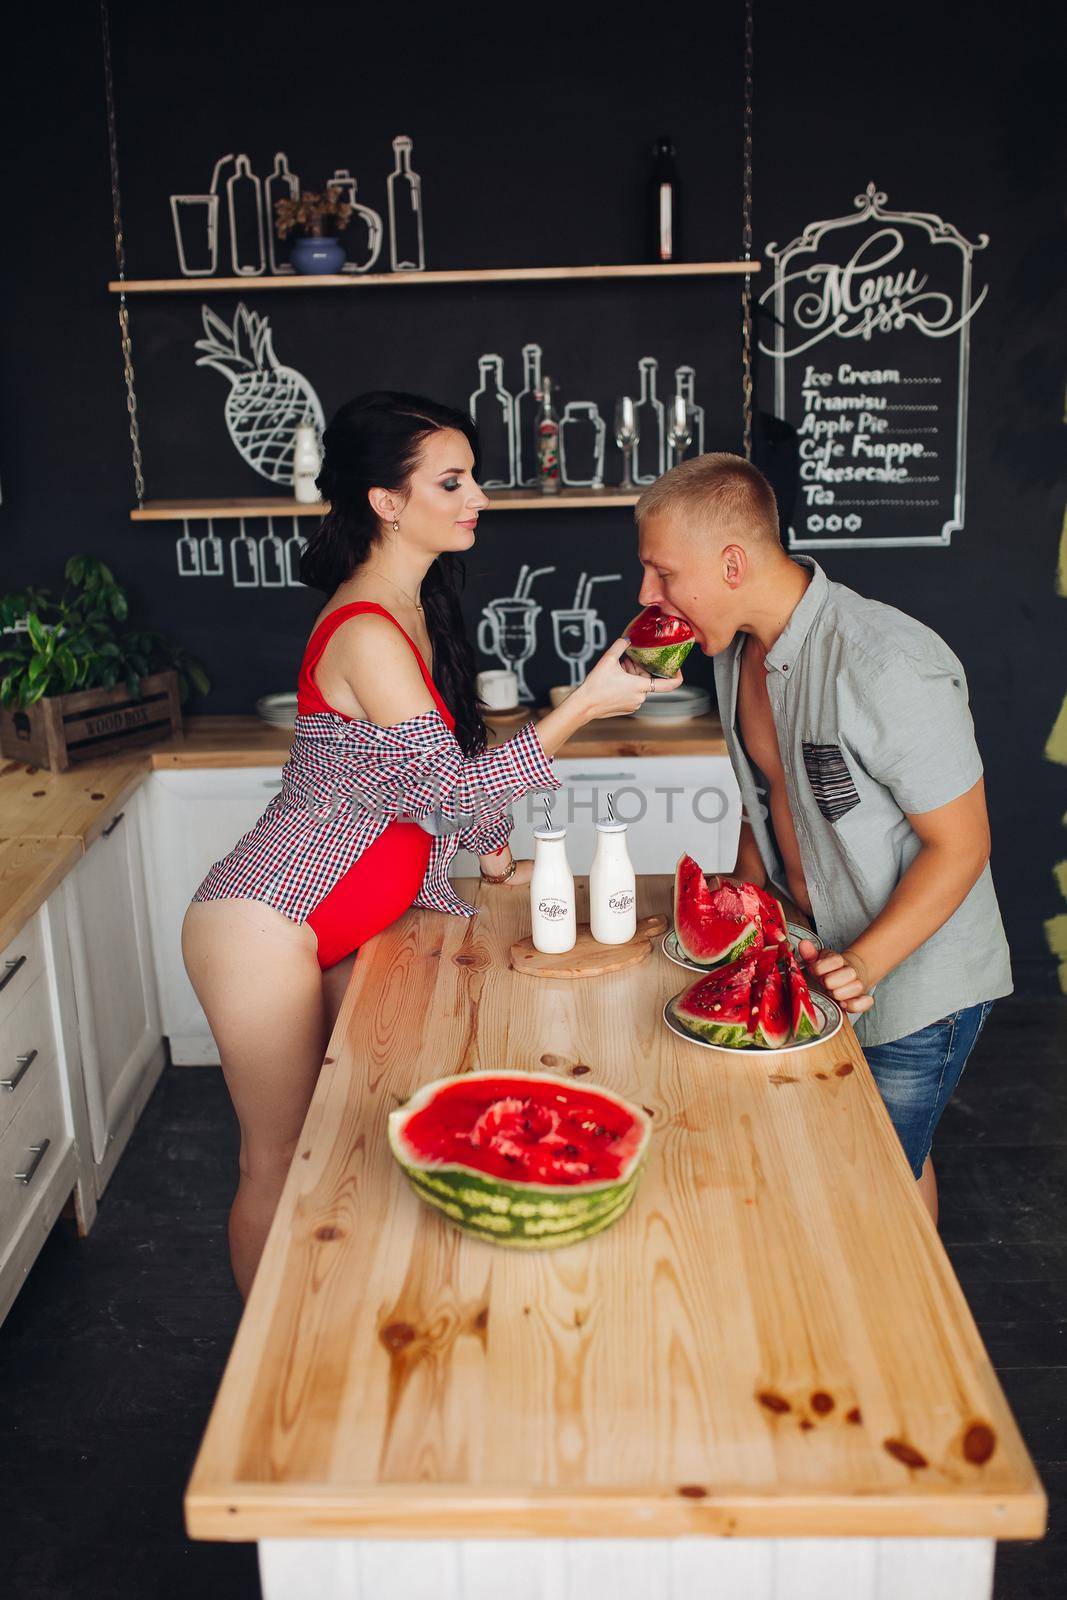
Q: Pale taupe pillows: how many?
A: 0